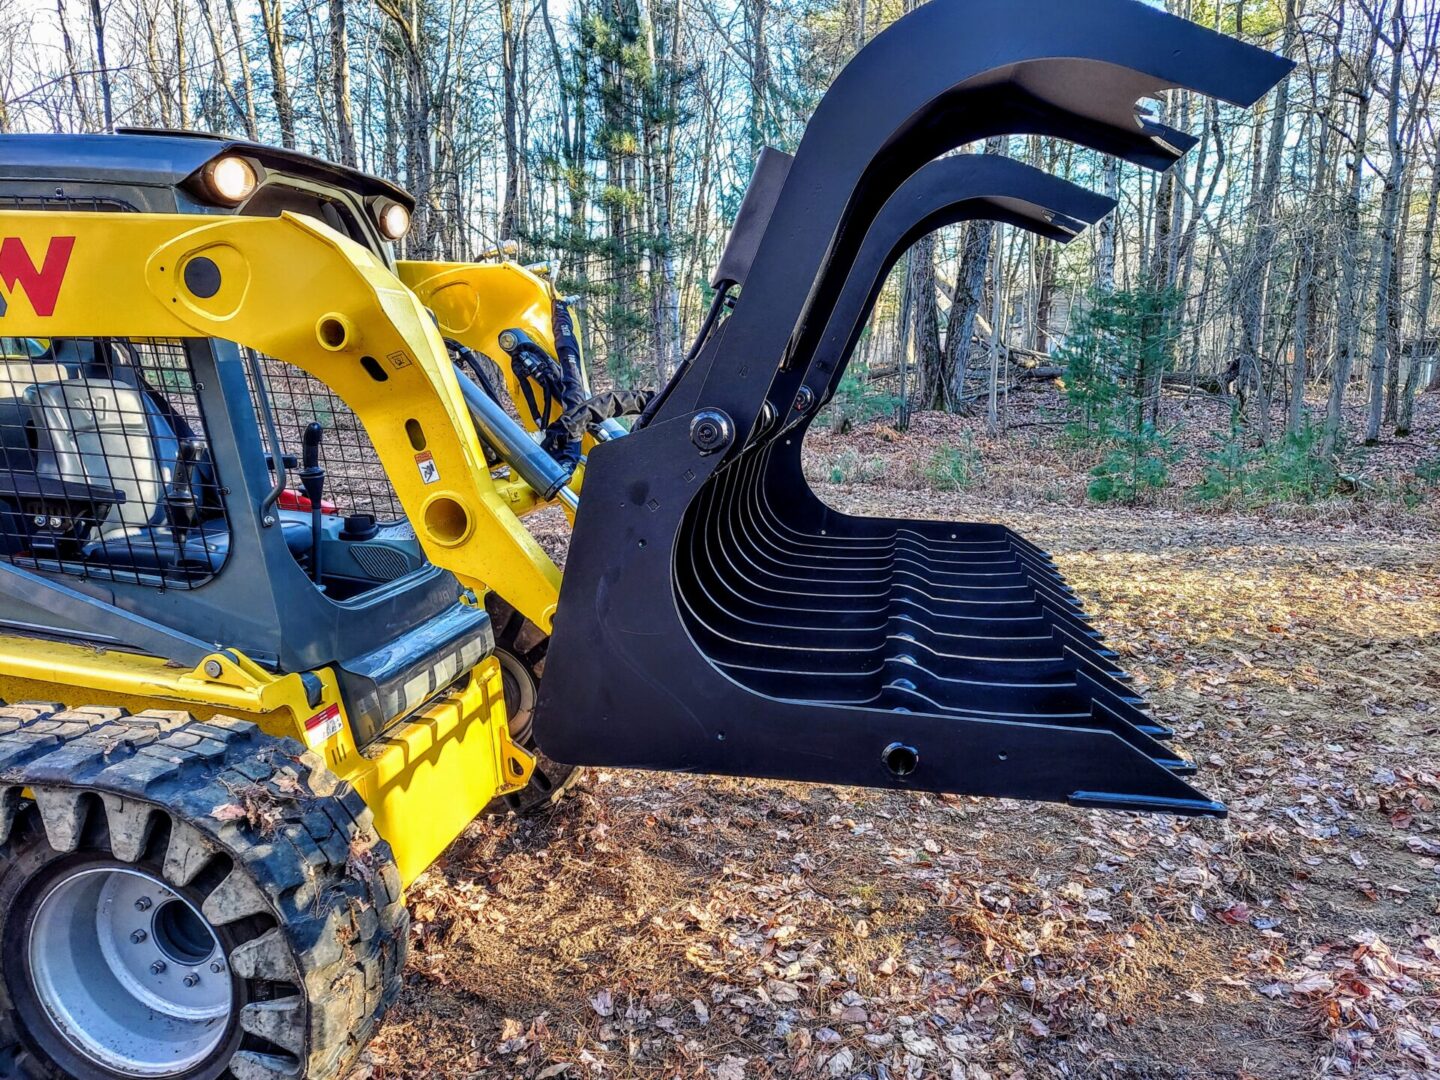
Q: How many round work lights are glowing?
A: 2